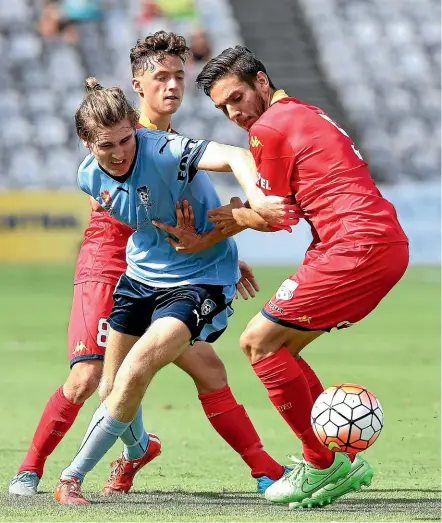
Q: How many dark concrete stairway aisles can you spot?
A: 1